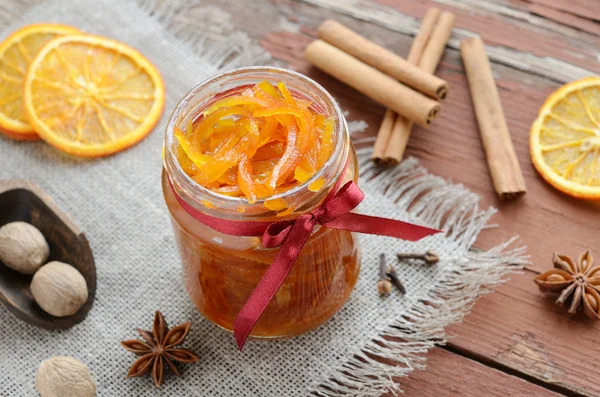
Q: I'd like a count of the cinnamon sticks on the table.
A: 5